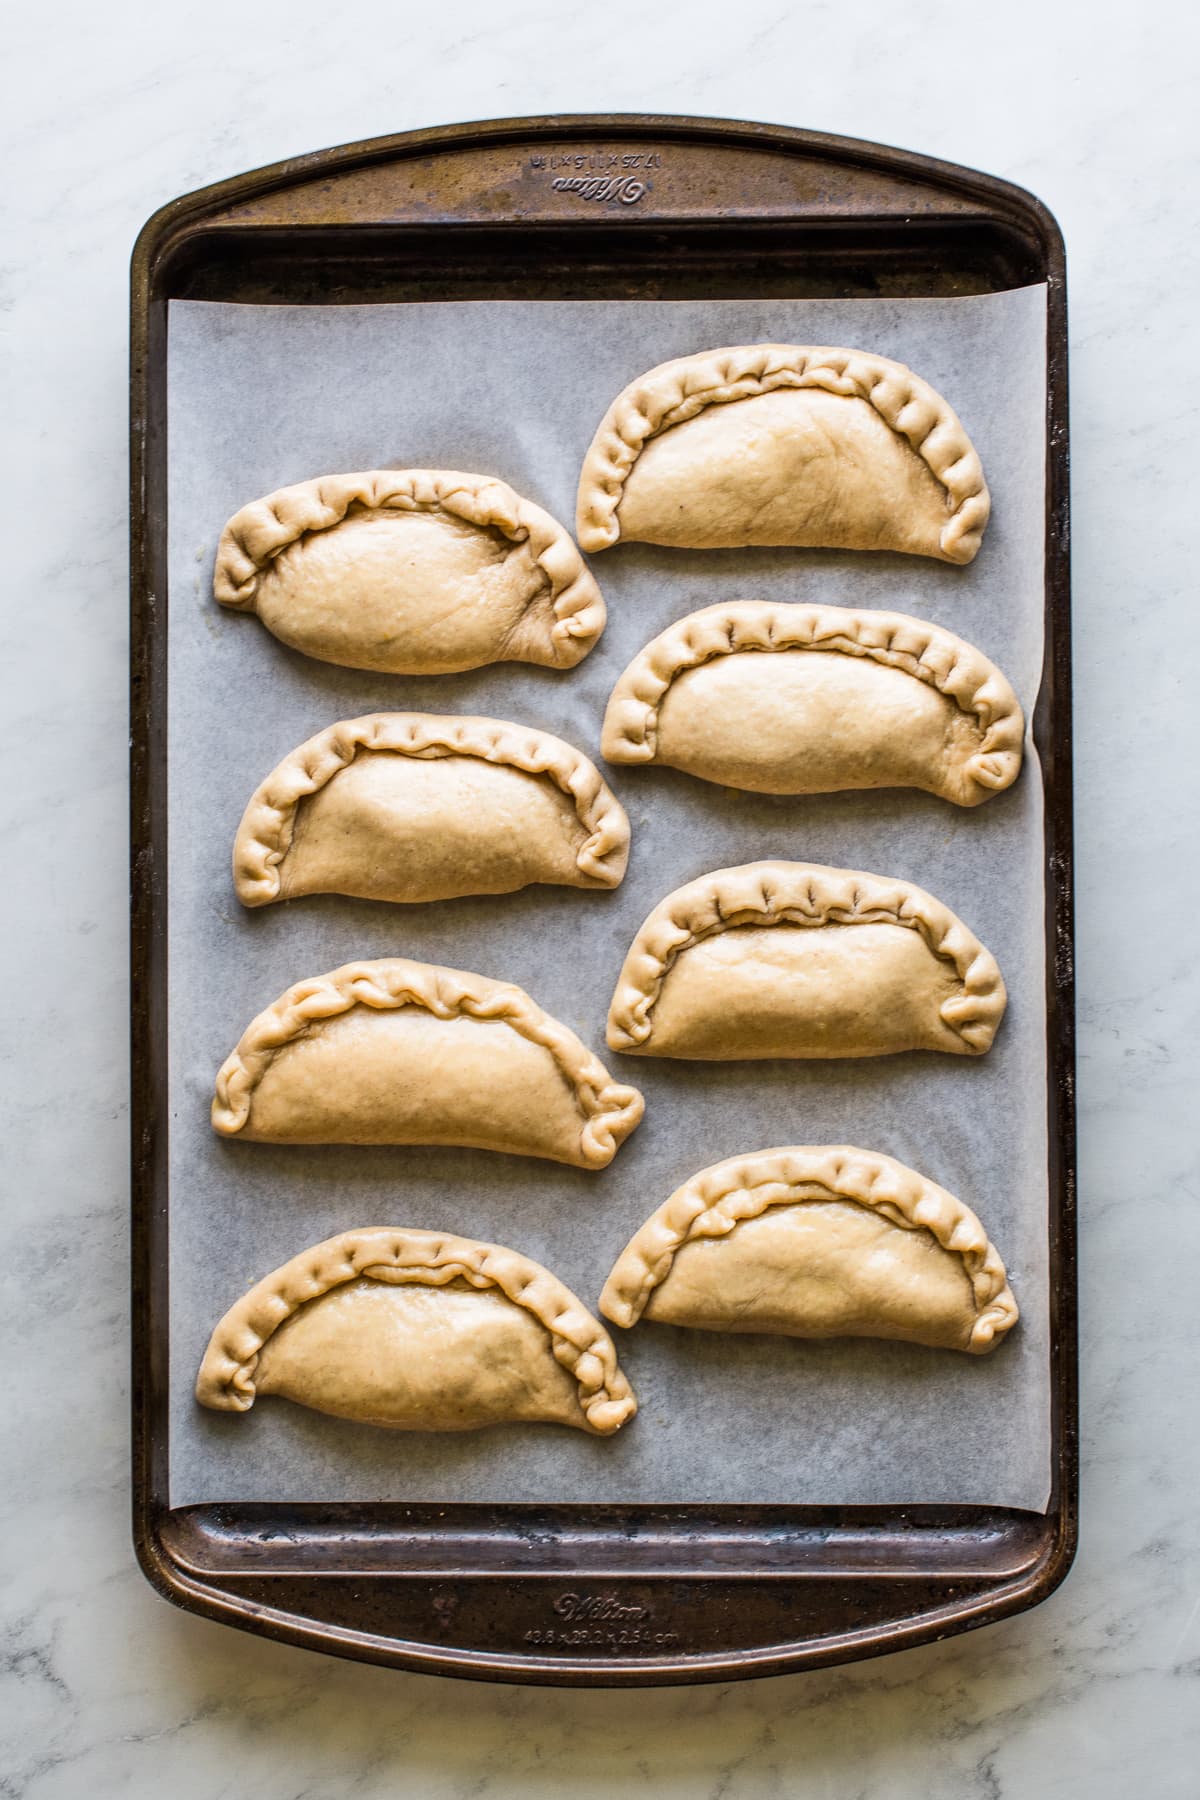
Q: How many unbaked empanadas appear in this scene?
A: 8